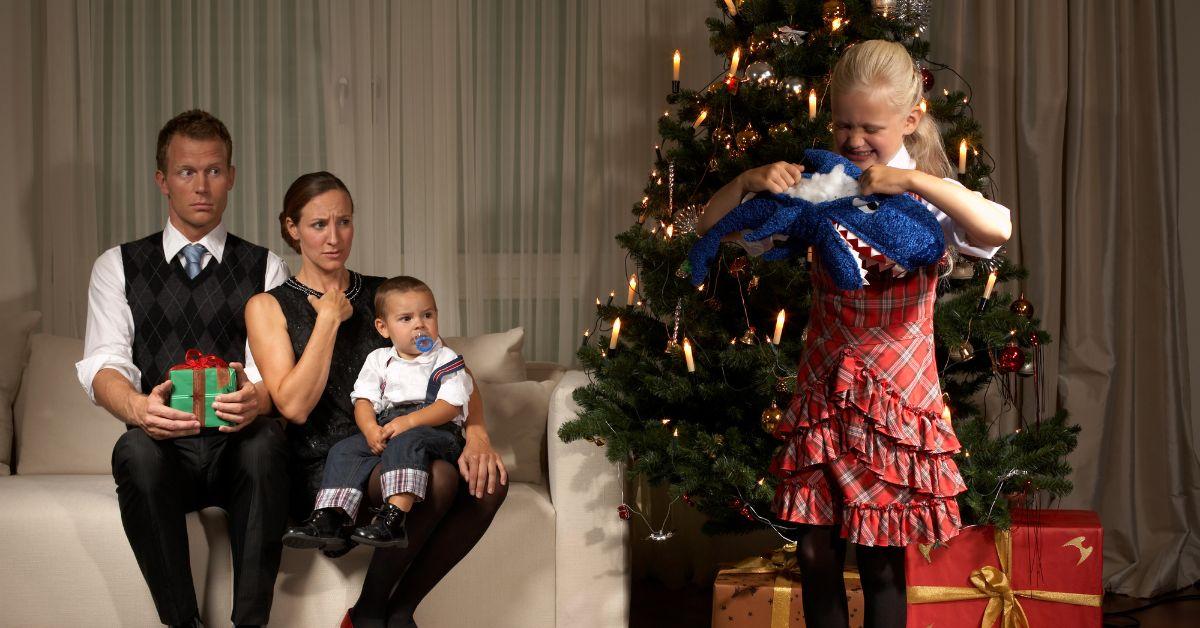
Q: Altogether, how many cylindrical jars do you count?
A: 0